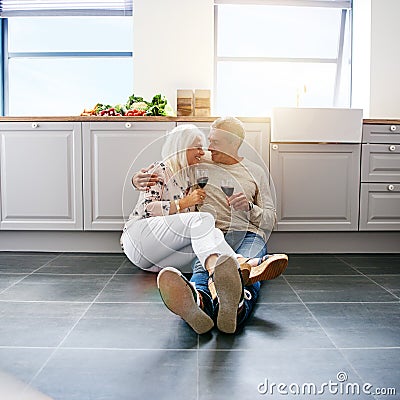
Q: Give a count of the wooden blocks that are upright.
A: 2